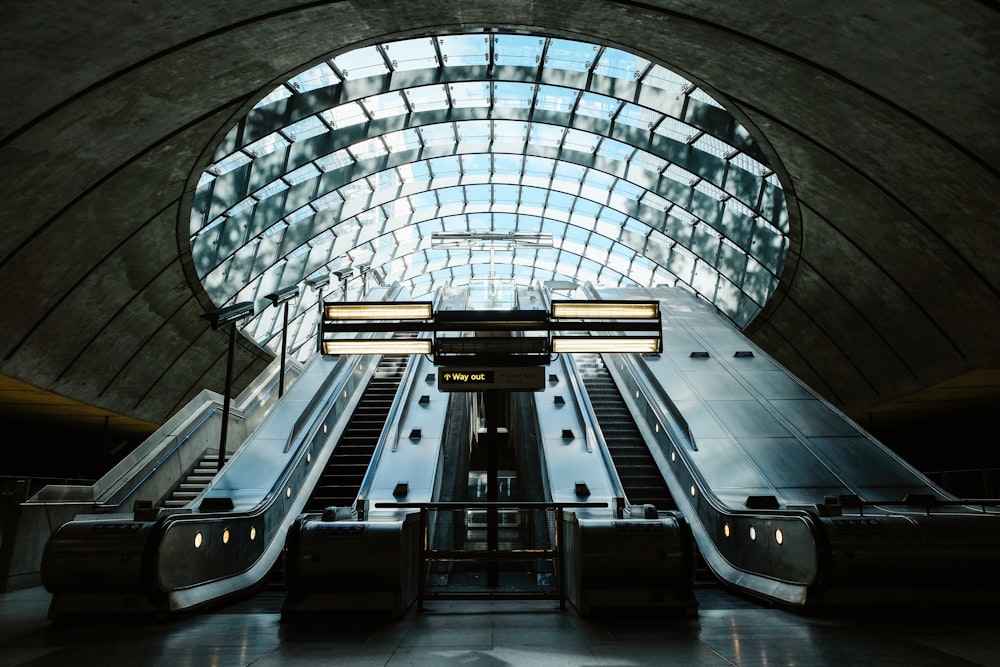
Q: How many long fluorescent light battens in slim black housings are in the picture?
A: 4